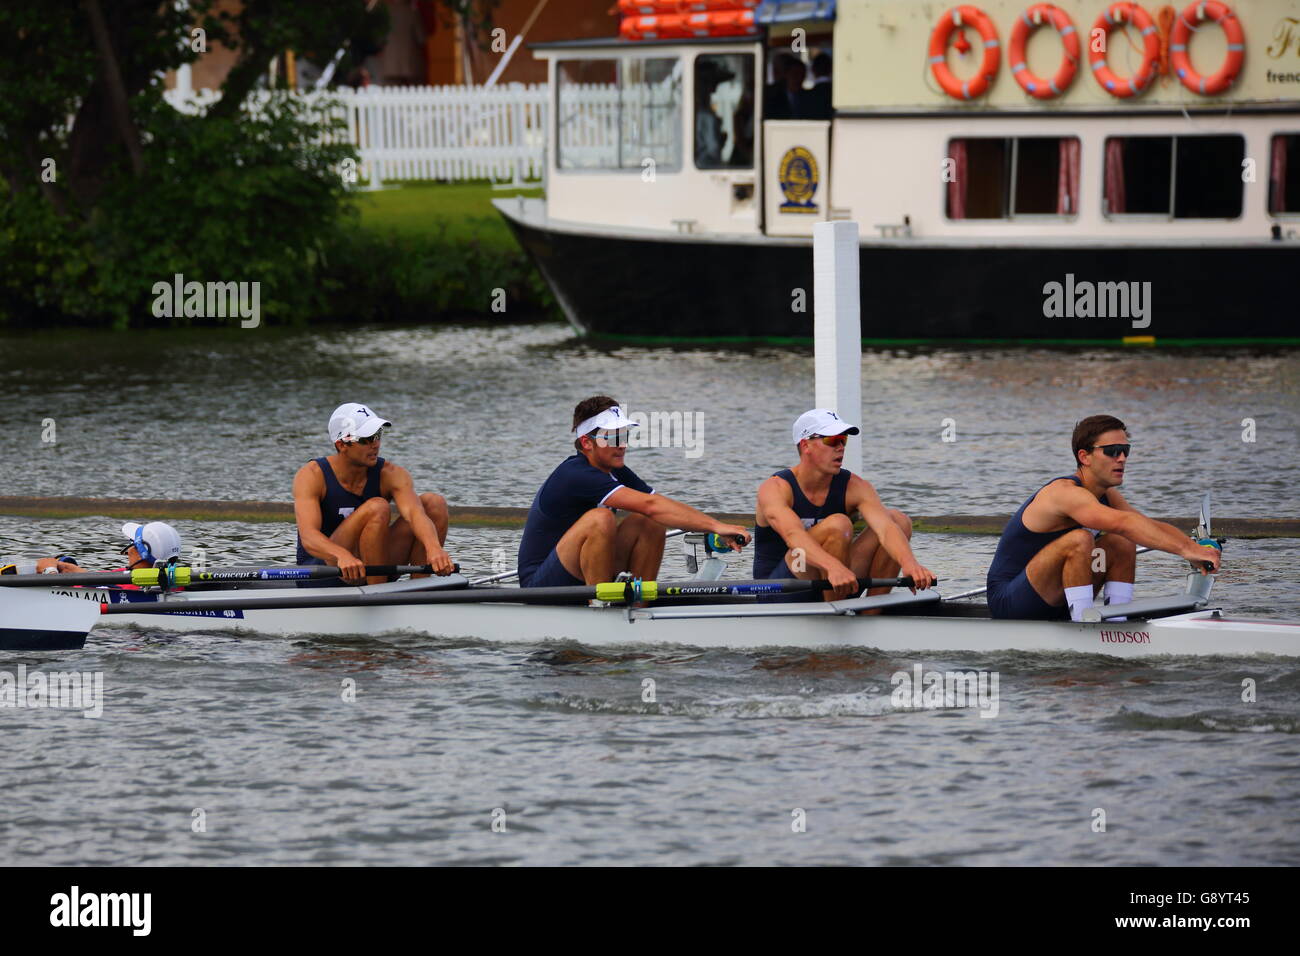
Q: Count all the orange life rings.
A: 4